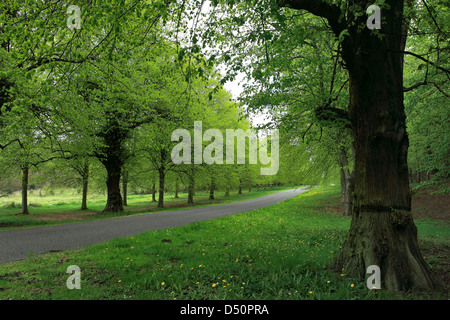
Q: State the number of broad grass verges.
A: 2